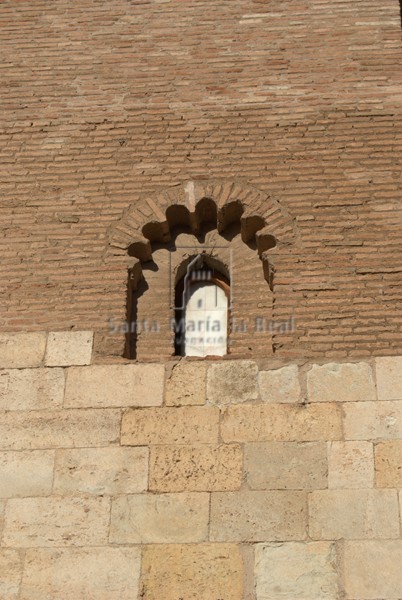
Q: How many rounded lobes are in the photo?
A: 7